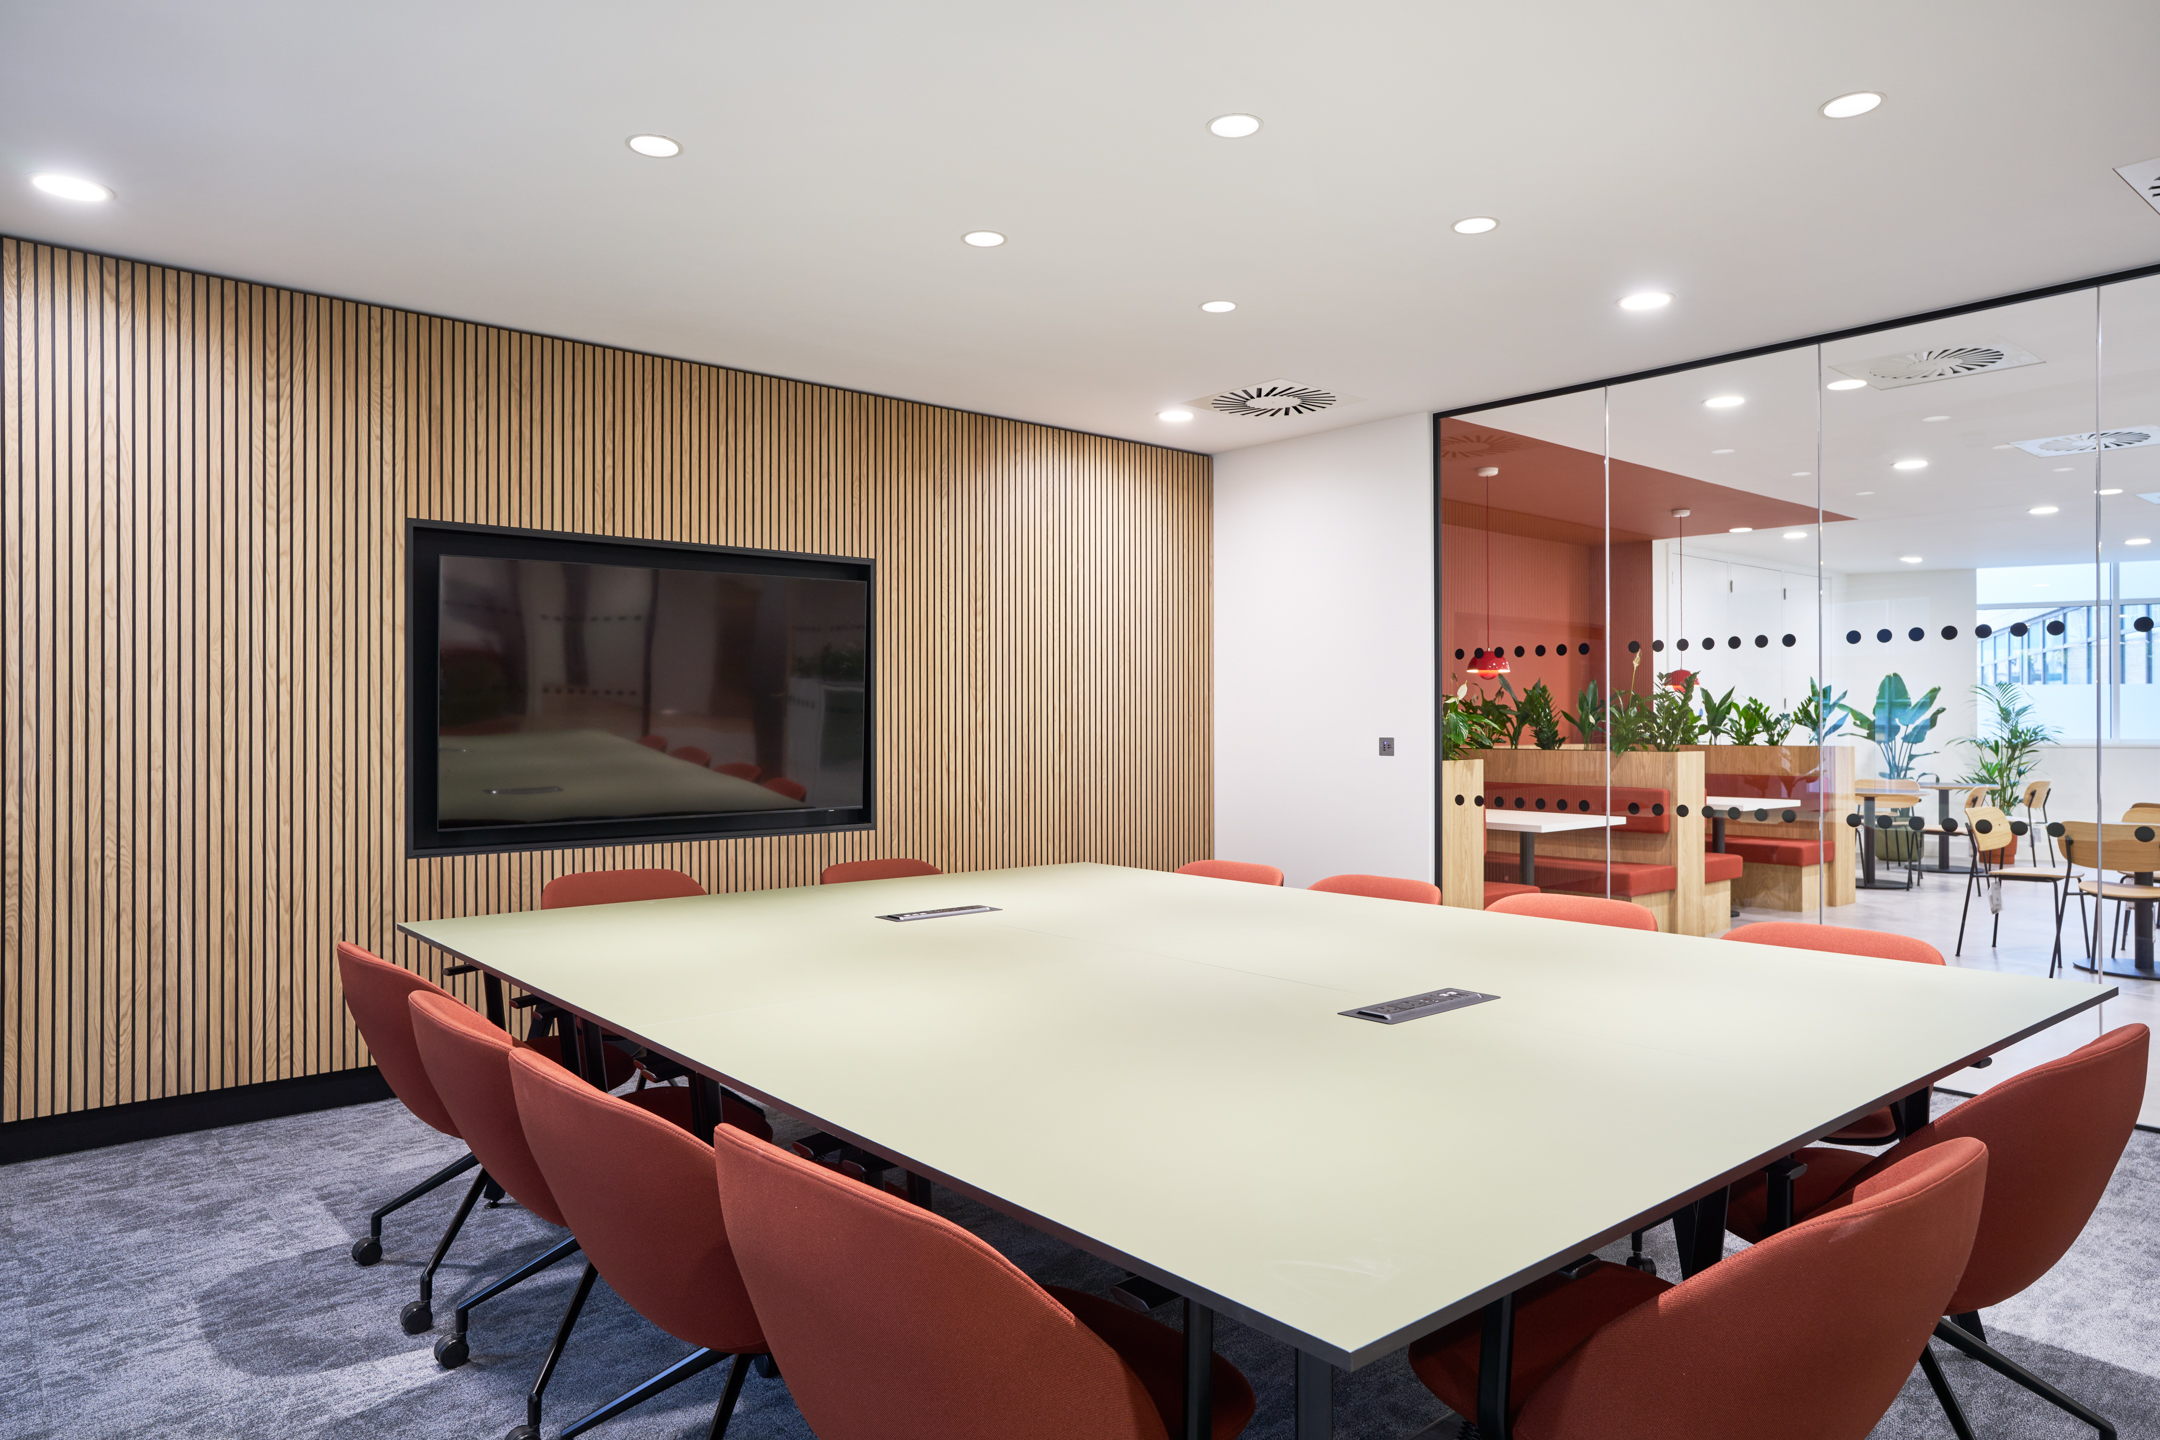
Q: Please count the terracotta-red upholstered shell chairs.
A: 12